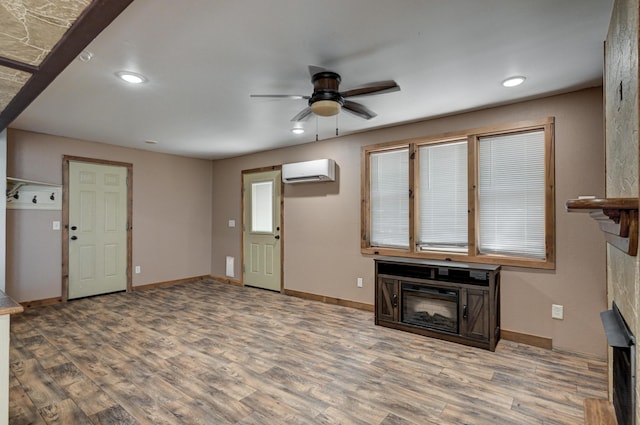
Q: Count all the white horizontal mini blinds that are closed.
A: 3